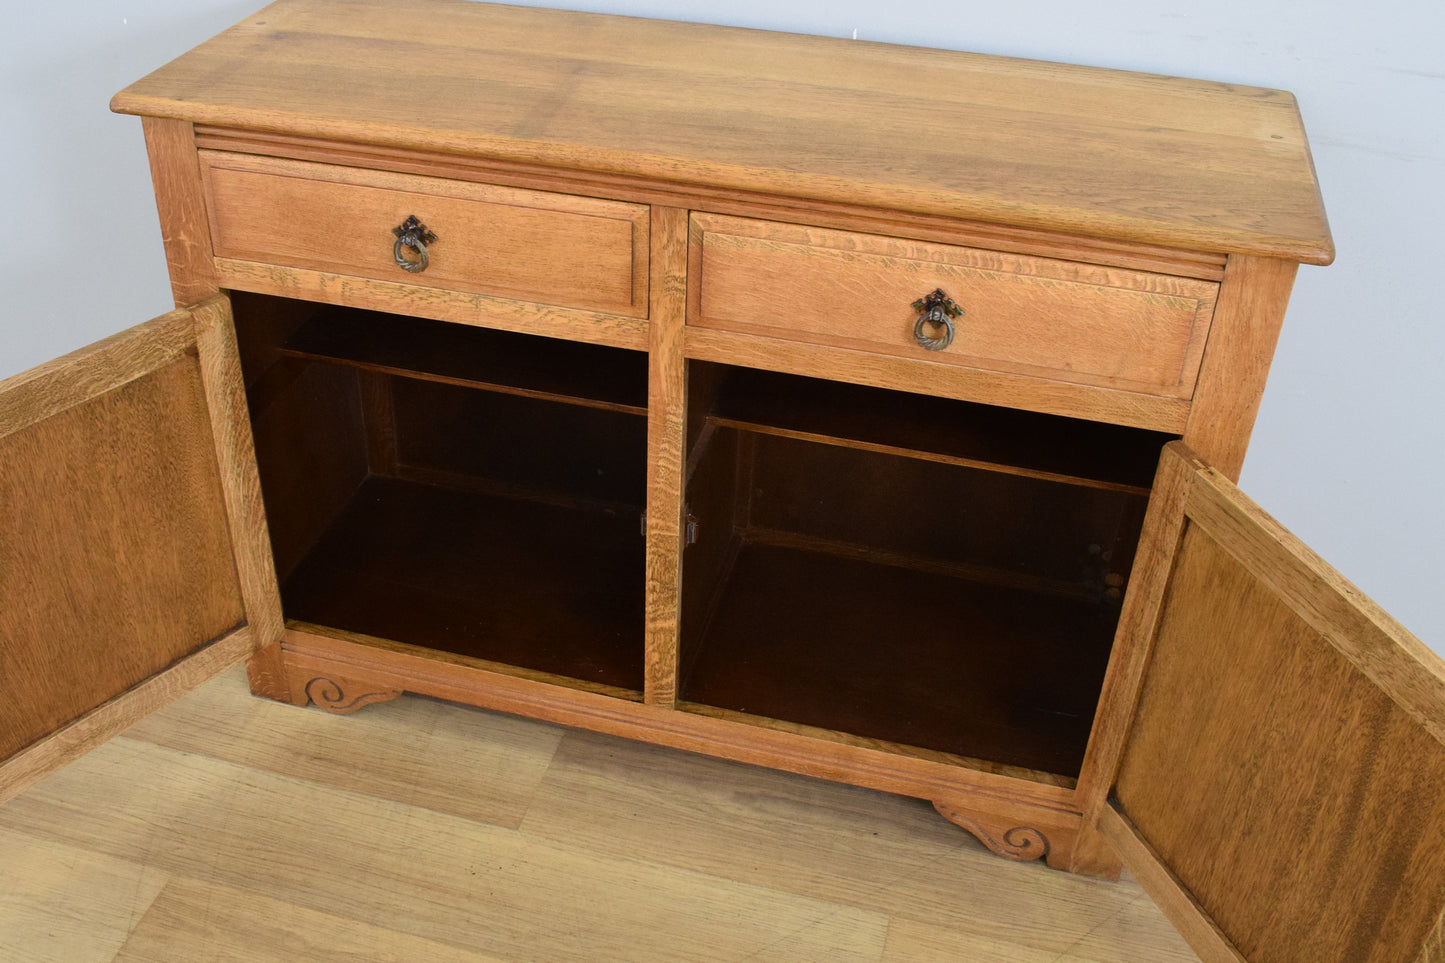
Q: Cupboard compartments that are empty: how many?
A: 2